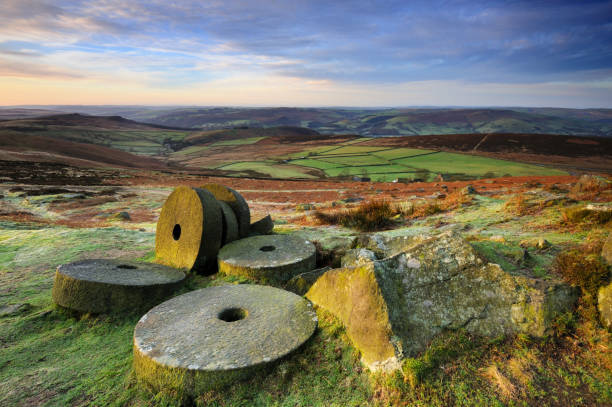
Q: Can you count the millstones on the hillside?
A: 6